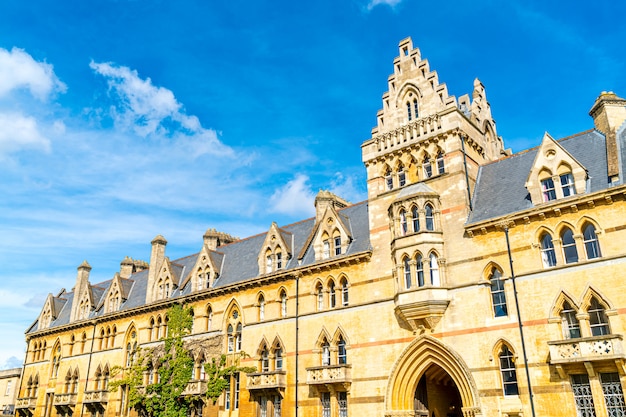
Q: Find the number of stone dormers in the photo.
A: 8